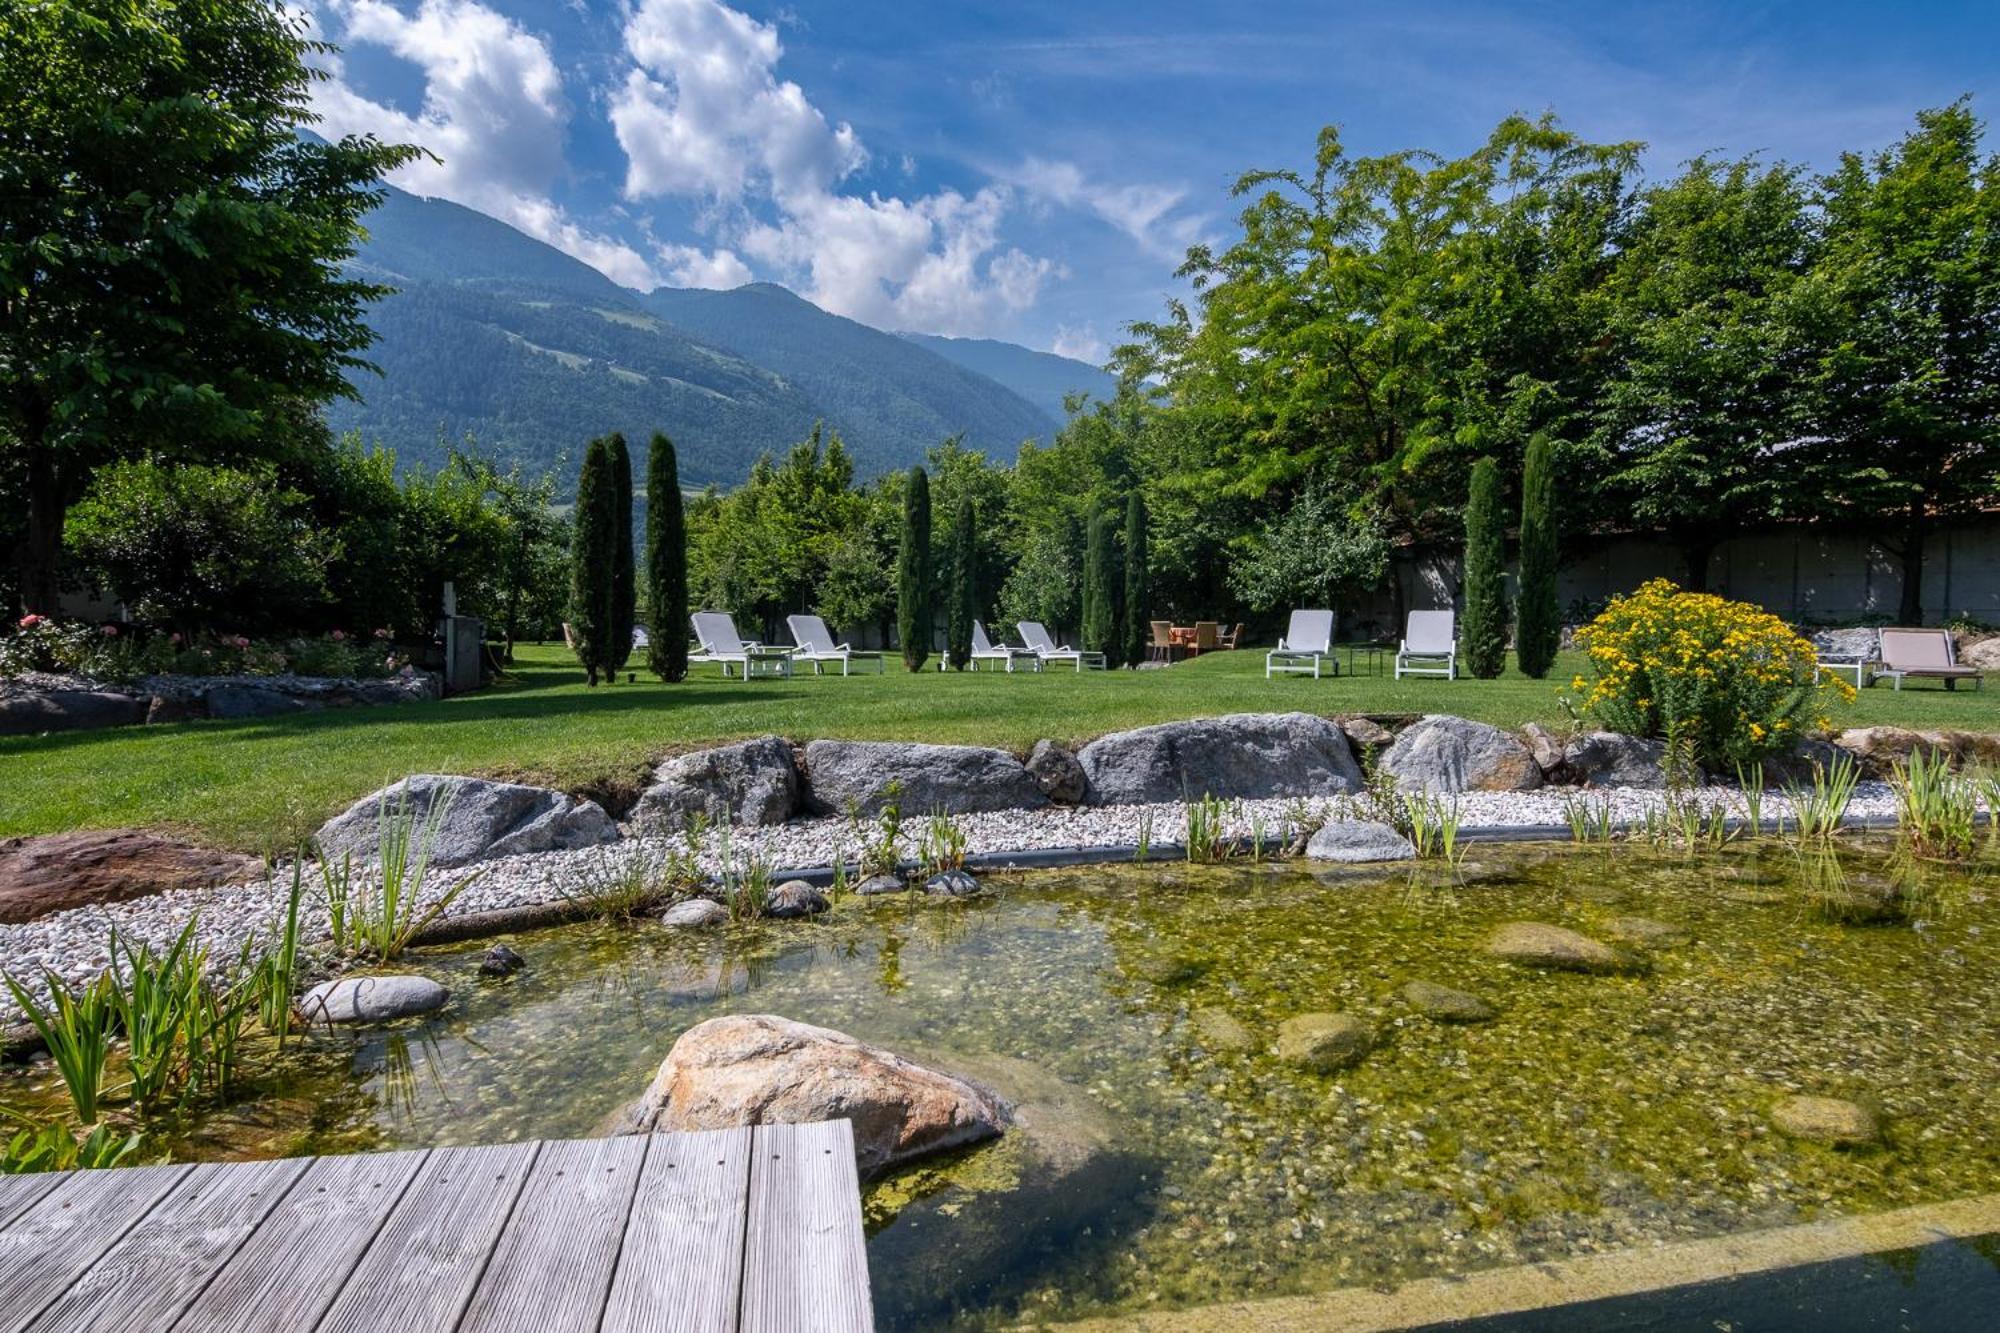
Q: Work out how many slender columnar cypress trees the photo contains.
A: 9